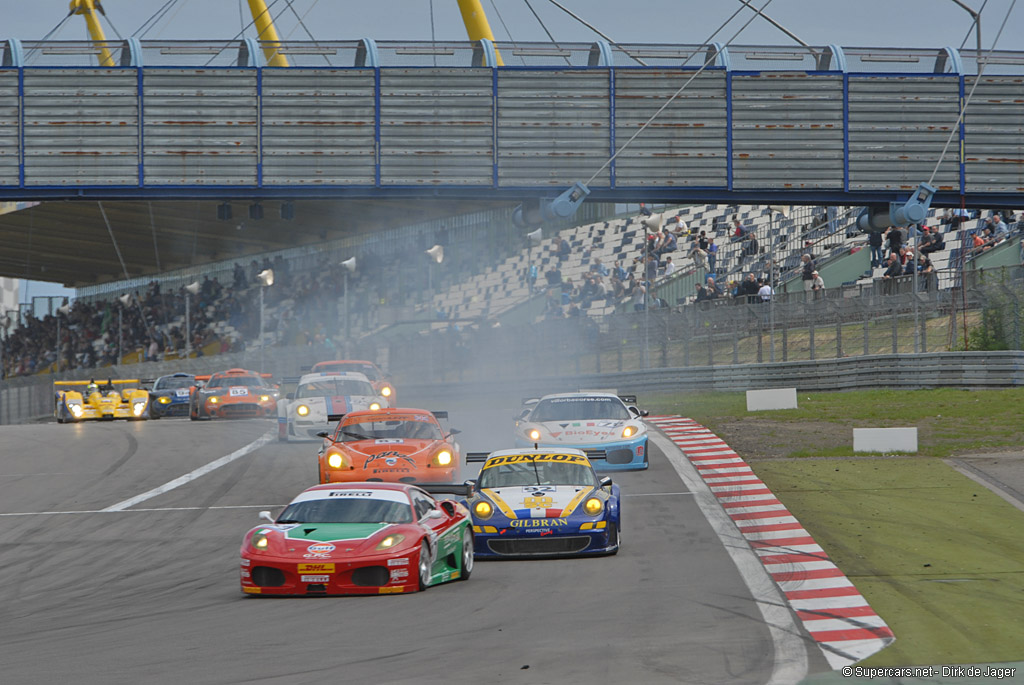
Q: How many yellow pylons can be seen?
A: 3